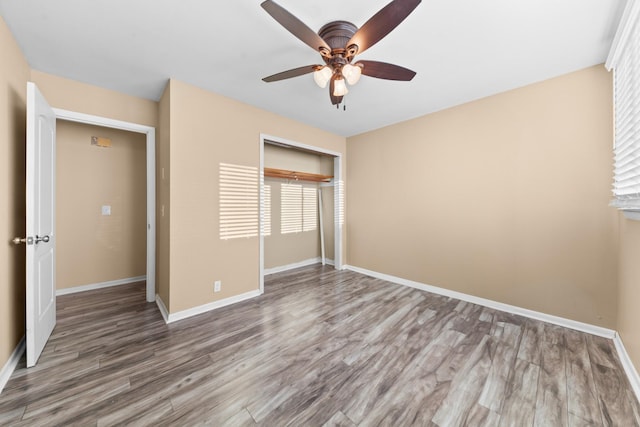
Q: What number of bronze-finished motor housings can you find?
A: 1